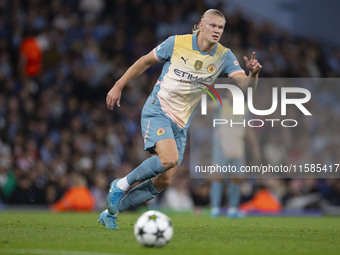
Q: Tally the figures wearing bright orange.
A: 3